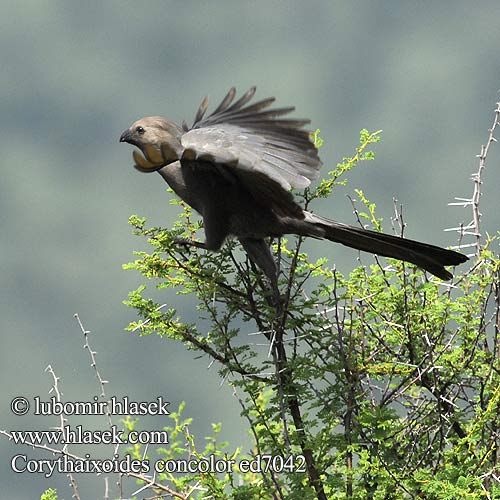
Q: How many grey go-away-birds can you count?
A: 1